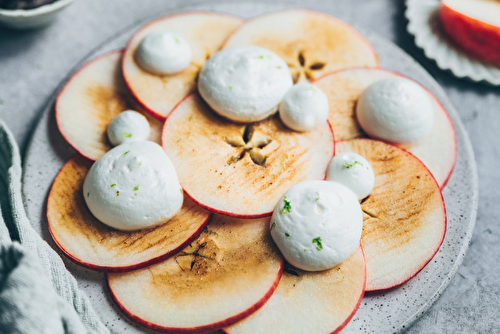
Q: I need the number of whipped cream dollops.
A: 8